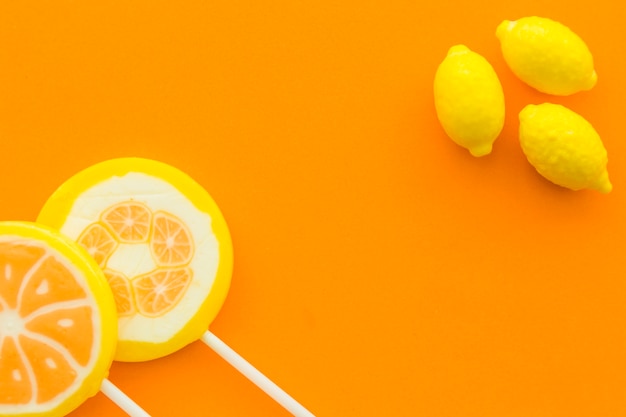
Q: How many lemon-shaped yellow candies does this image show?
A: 3